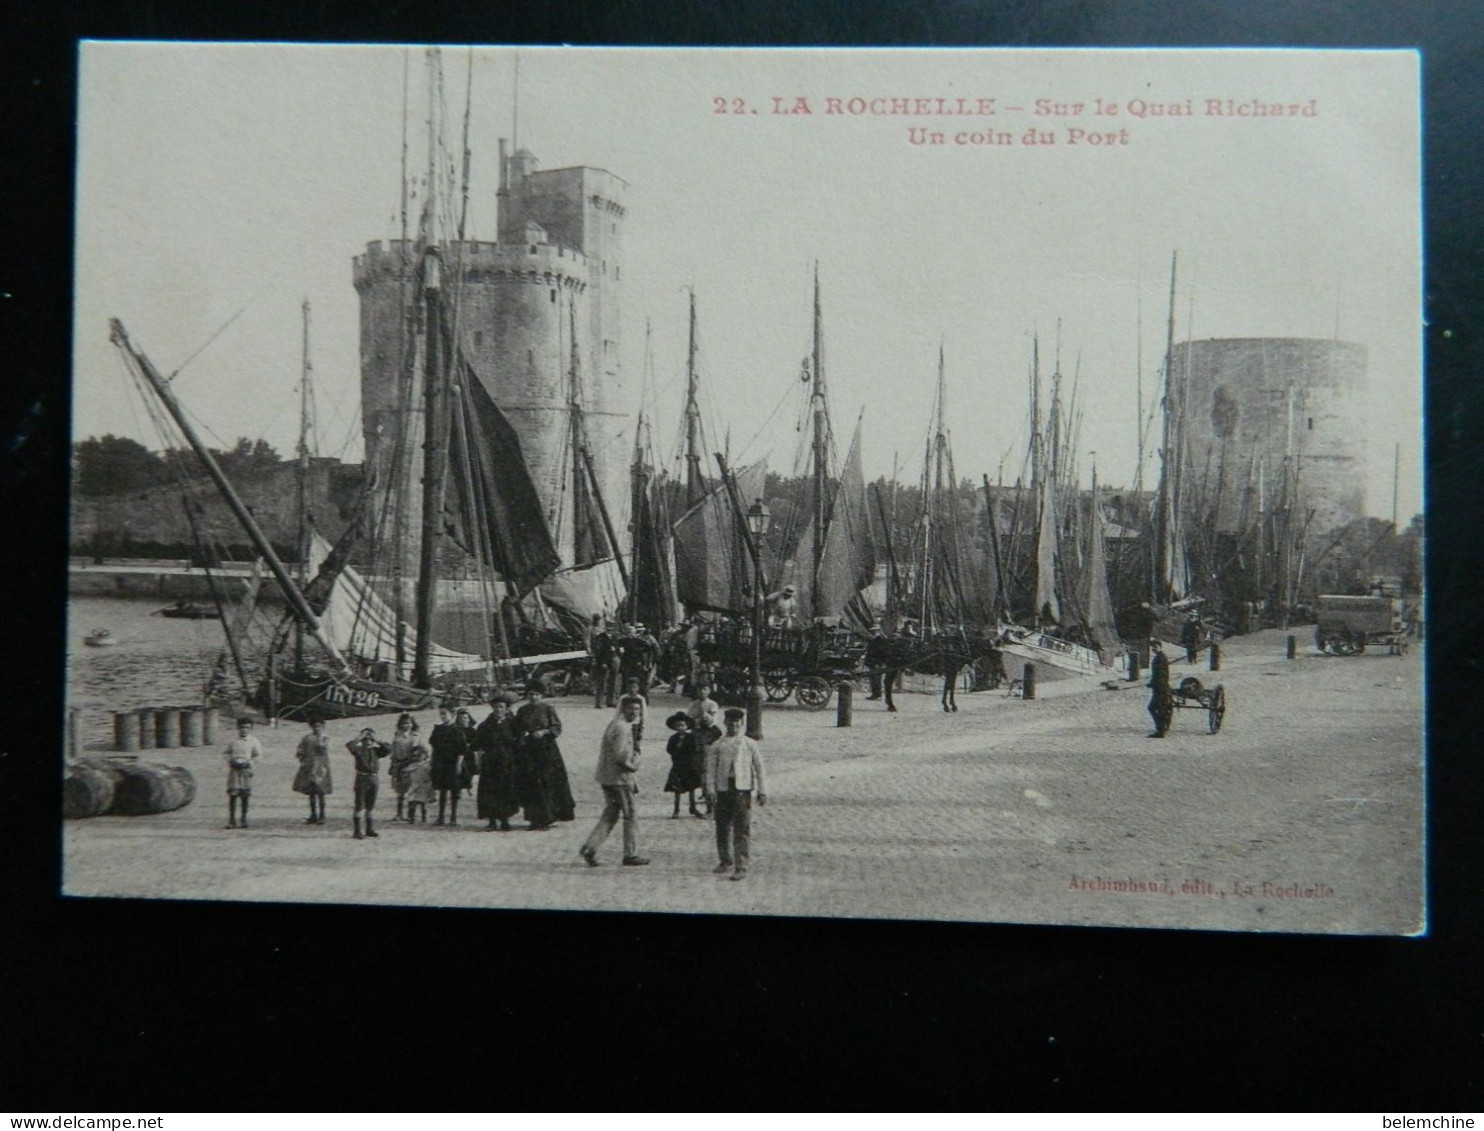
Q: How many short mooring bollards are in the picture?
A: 5